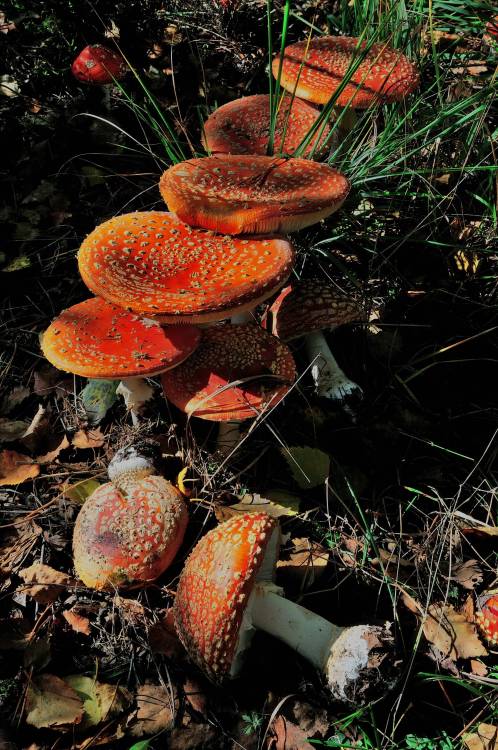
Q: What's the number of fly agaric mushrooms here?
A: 11